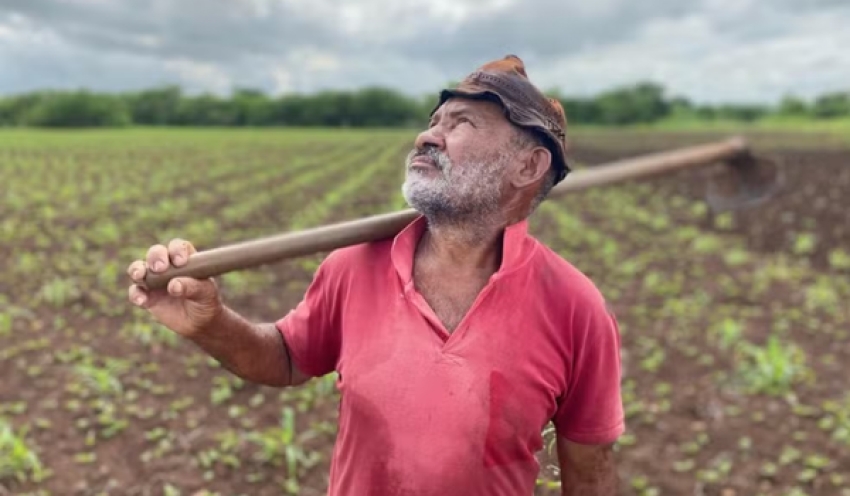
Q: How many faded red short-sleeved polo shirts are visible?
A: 1